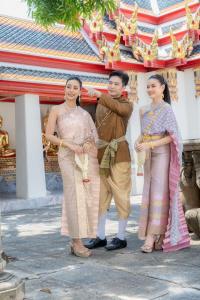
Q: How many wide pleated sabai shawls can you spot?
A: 2